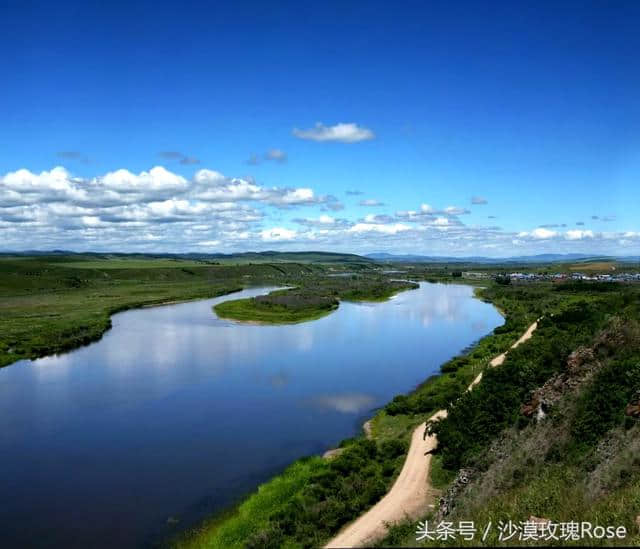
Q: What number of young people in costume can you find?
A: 0